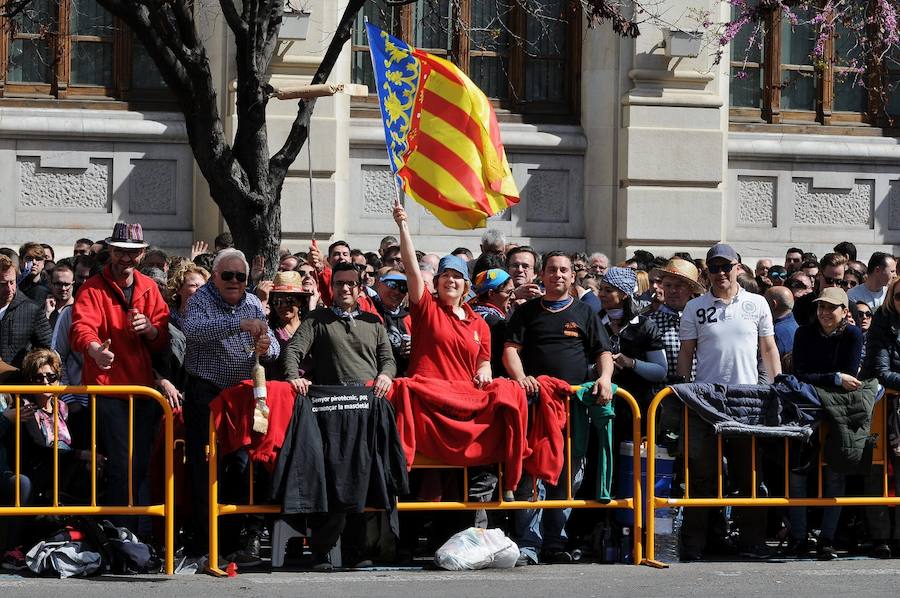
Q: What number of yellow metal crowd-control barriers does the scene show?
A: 3